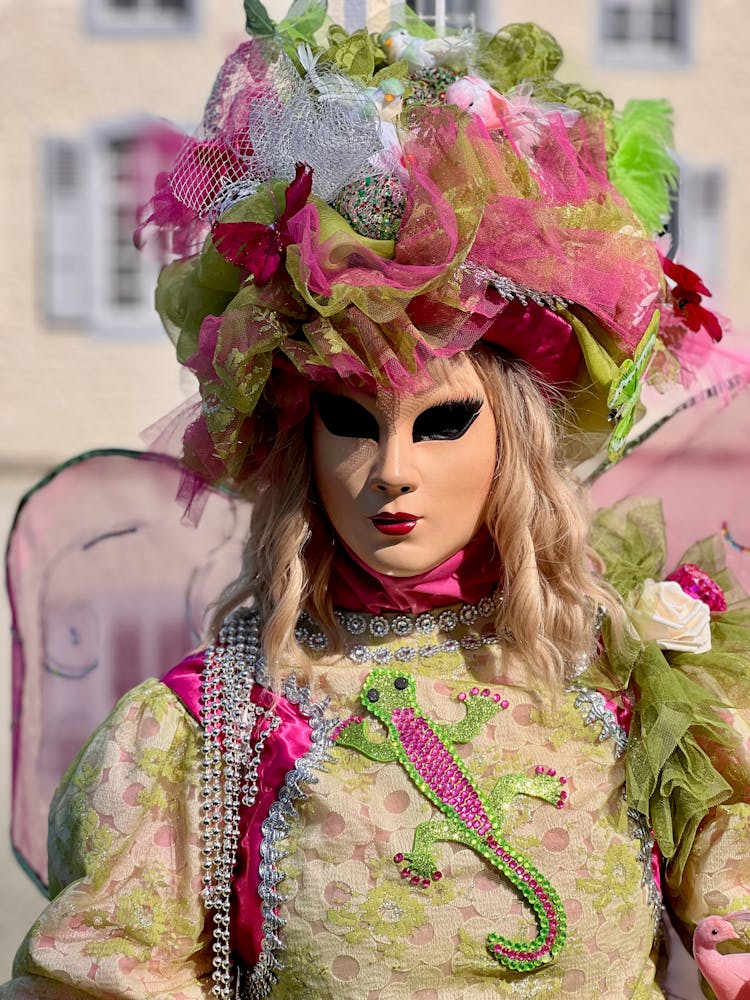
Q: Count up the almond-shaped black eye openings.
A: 2